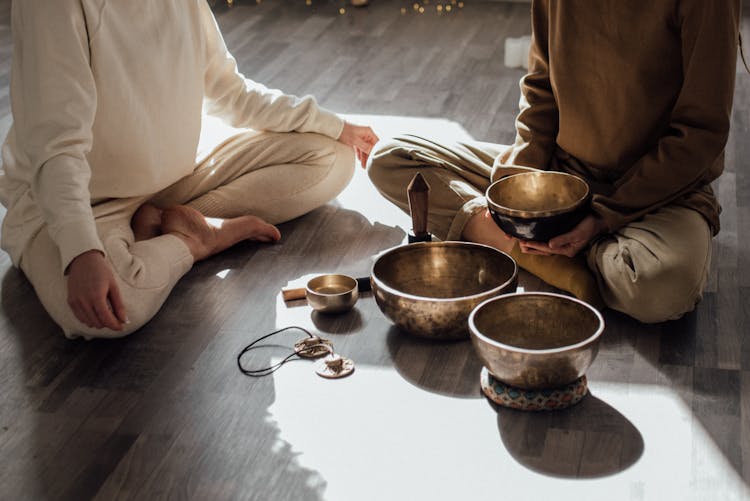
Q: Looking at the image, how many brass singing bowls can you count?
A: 4